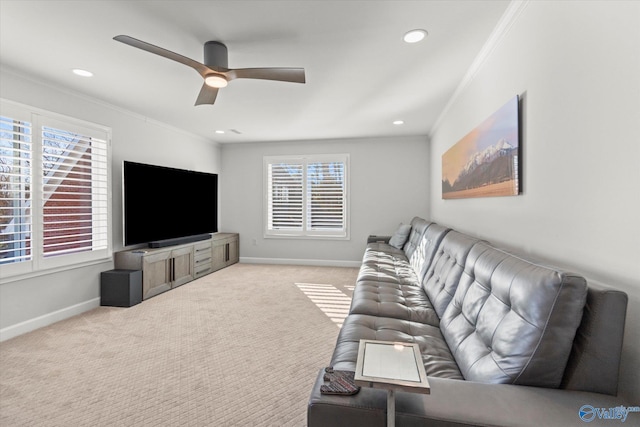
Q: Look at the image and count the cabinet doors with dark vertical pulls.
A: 4